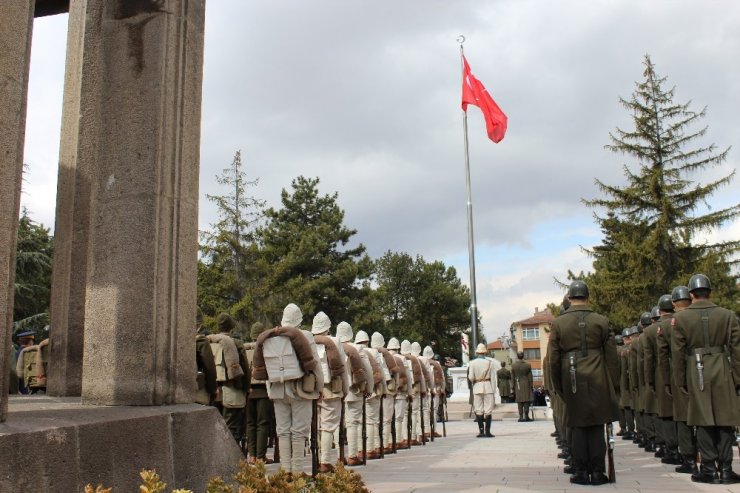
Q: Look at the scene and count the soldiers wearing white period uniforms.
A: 10